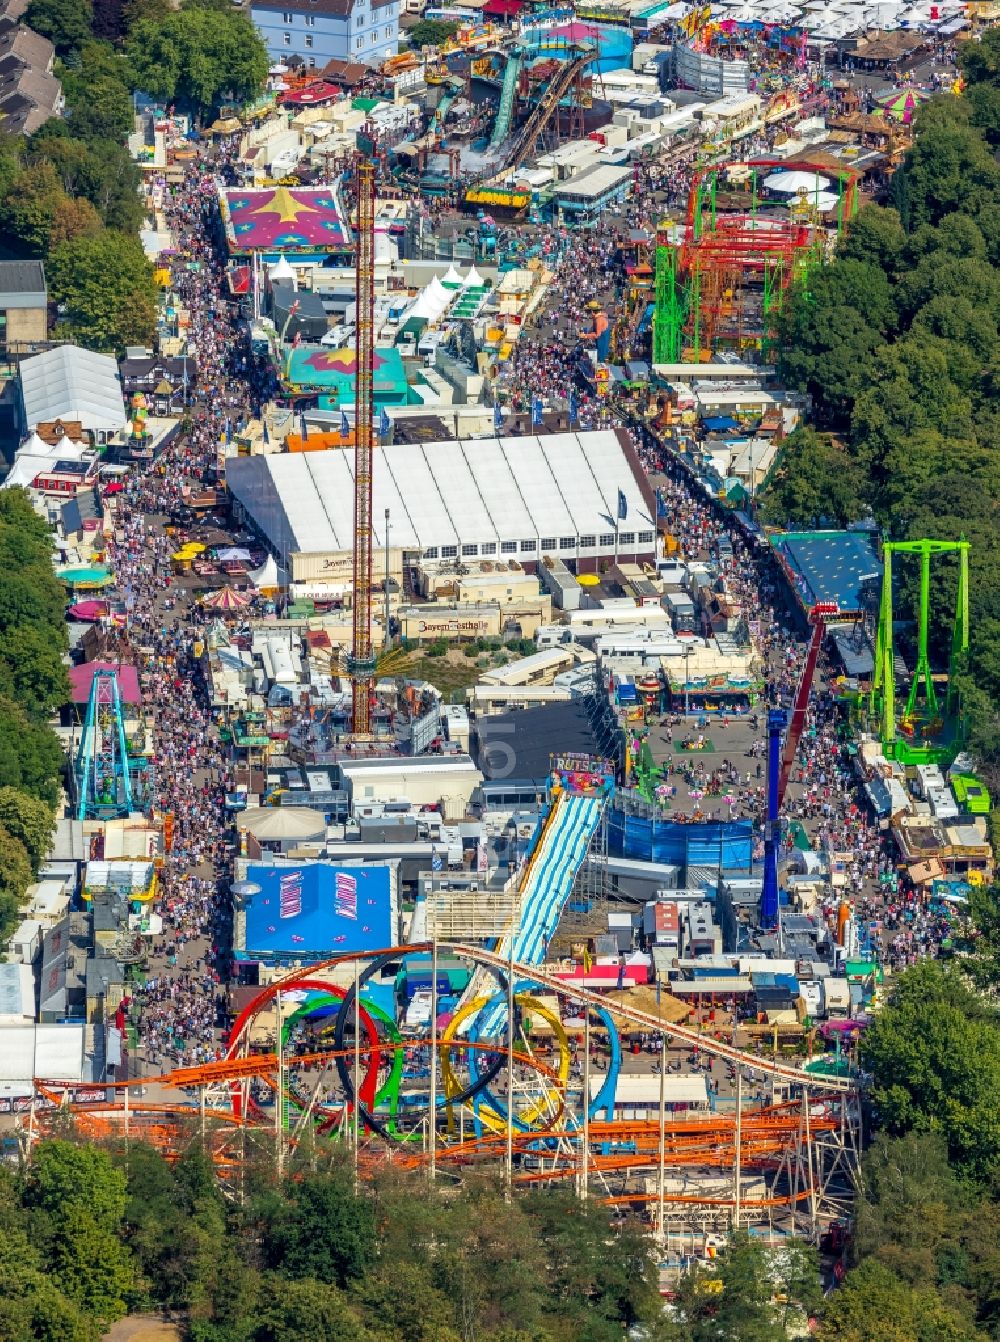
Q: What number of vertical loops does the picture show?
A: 5